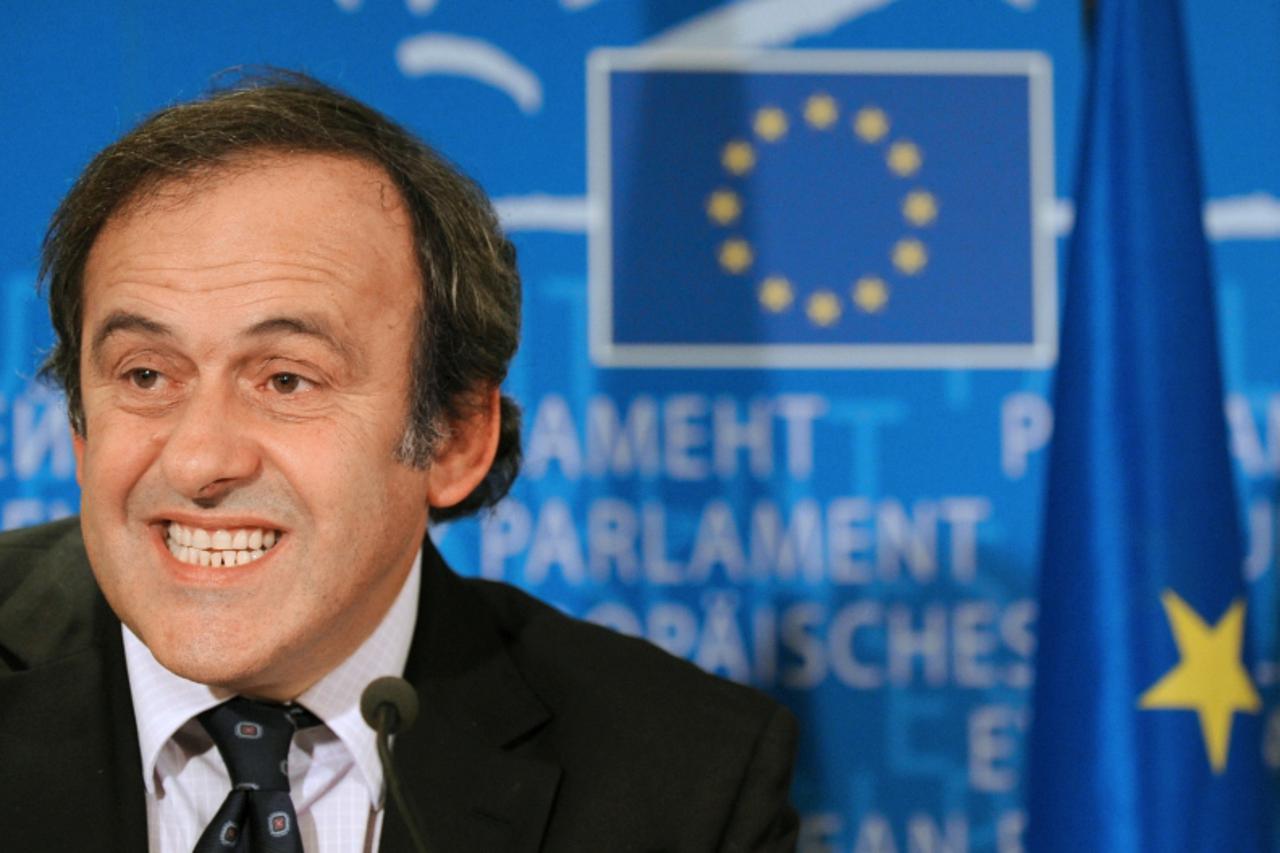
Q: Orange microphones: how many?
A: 0